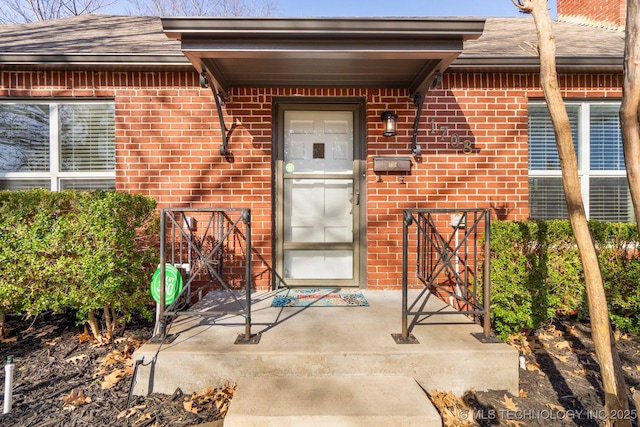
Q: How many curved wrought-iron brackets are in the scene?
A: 2